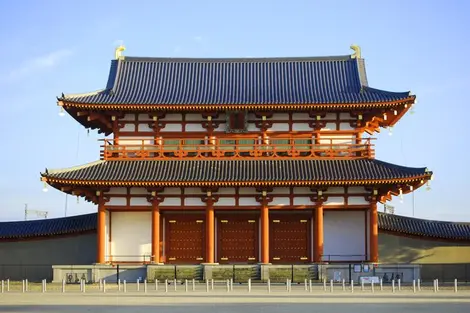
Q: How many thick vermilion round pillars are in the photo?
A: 6